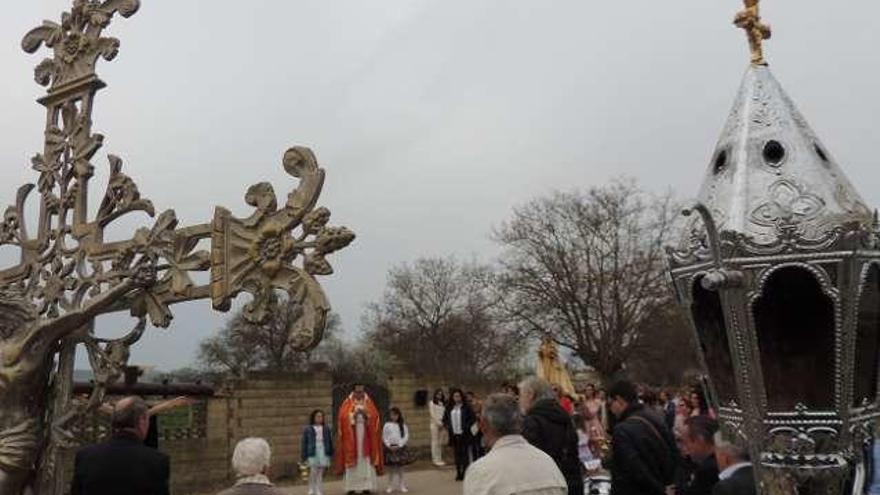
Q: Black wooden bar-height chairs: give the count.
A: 0